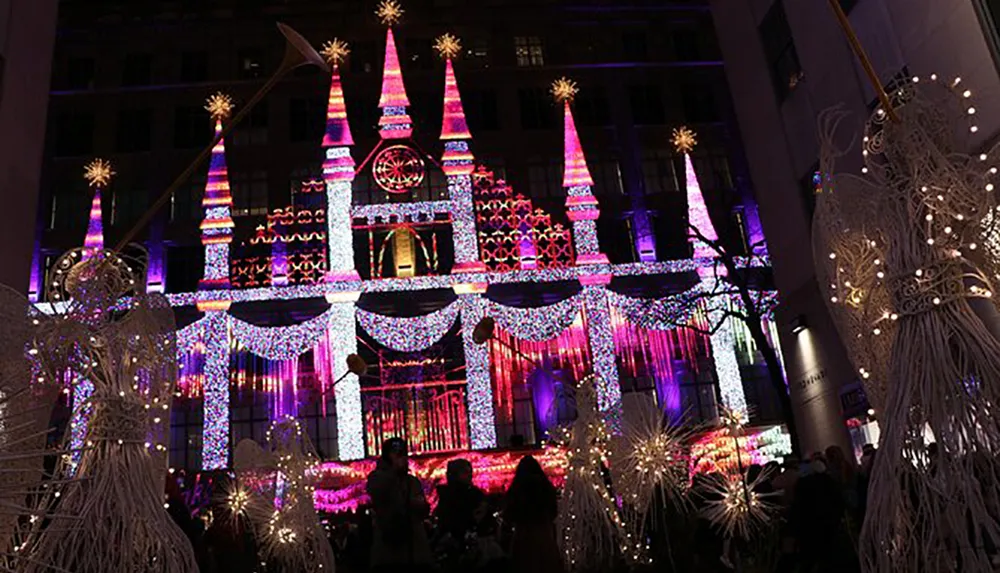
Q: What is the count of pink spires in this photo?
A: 7